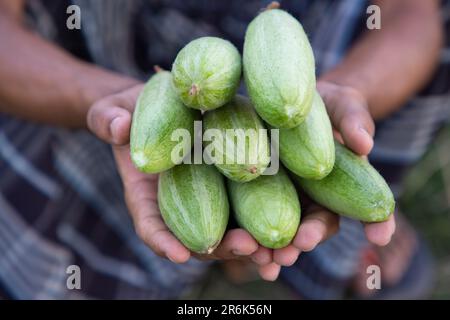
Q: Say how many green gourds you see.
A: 8